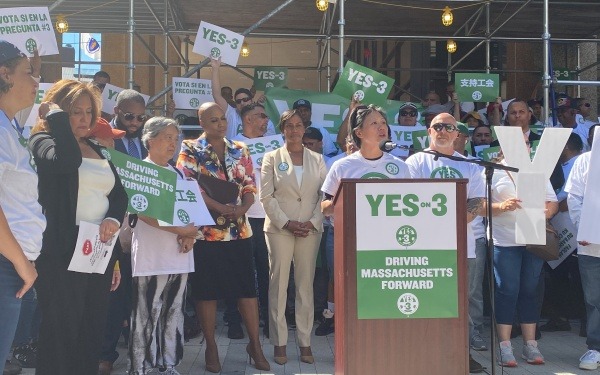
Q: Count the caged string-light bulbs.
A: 5